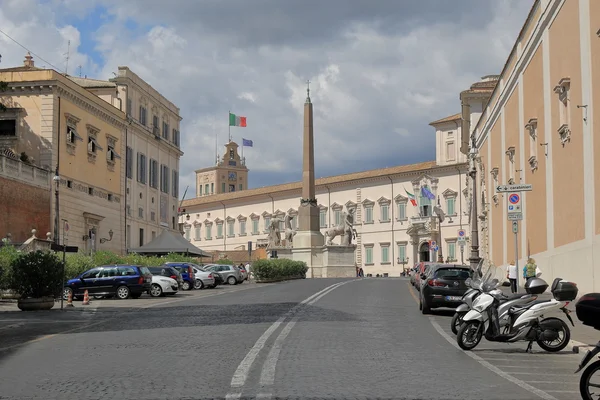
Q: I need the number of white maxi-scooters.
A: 1